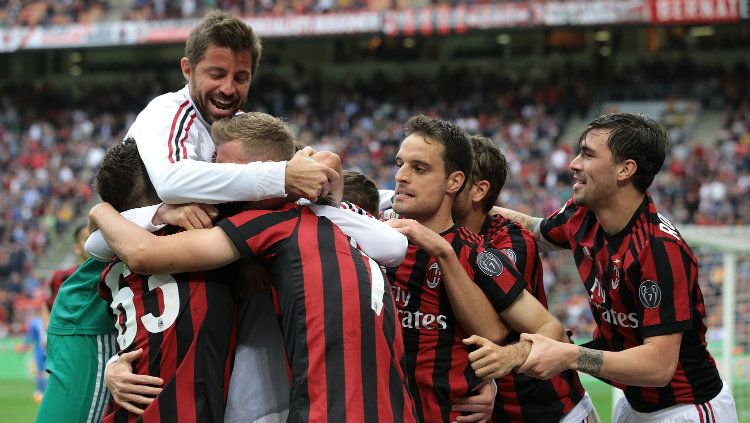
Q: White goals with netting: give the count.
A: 1